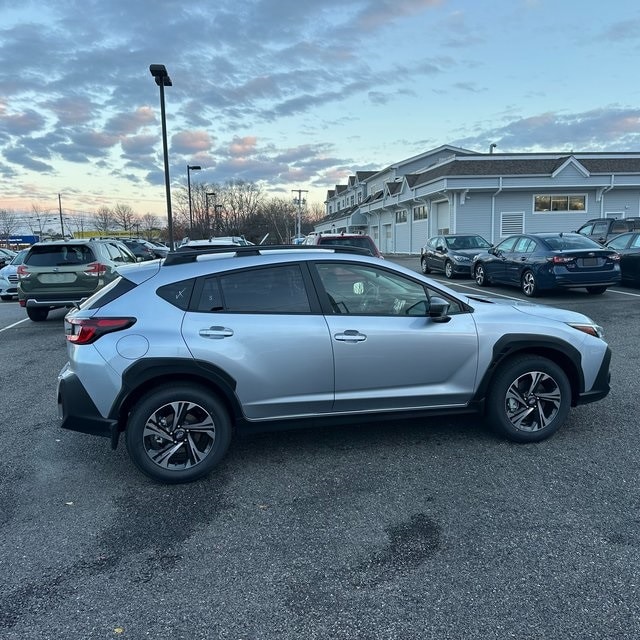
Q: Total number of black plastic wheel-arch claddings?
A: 2